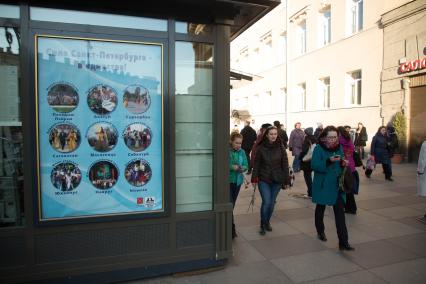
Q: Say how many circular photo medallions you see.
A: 9